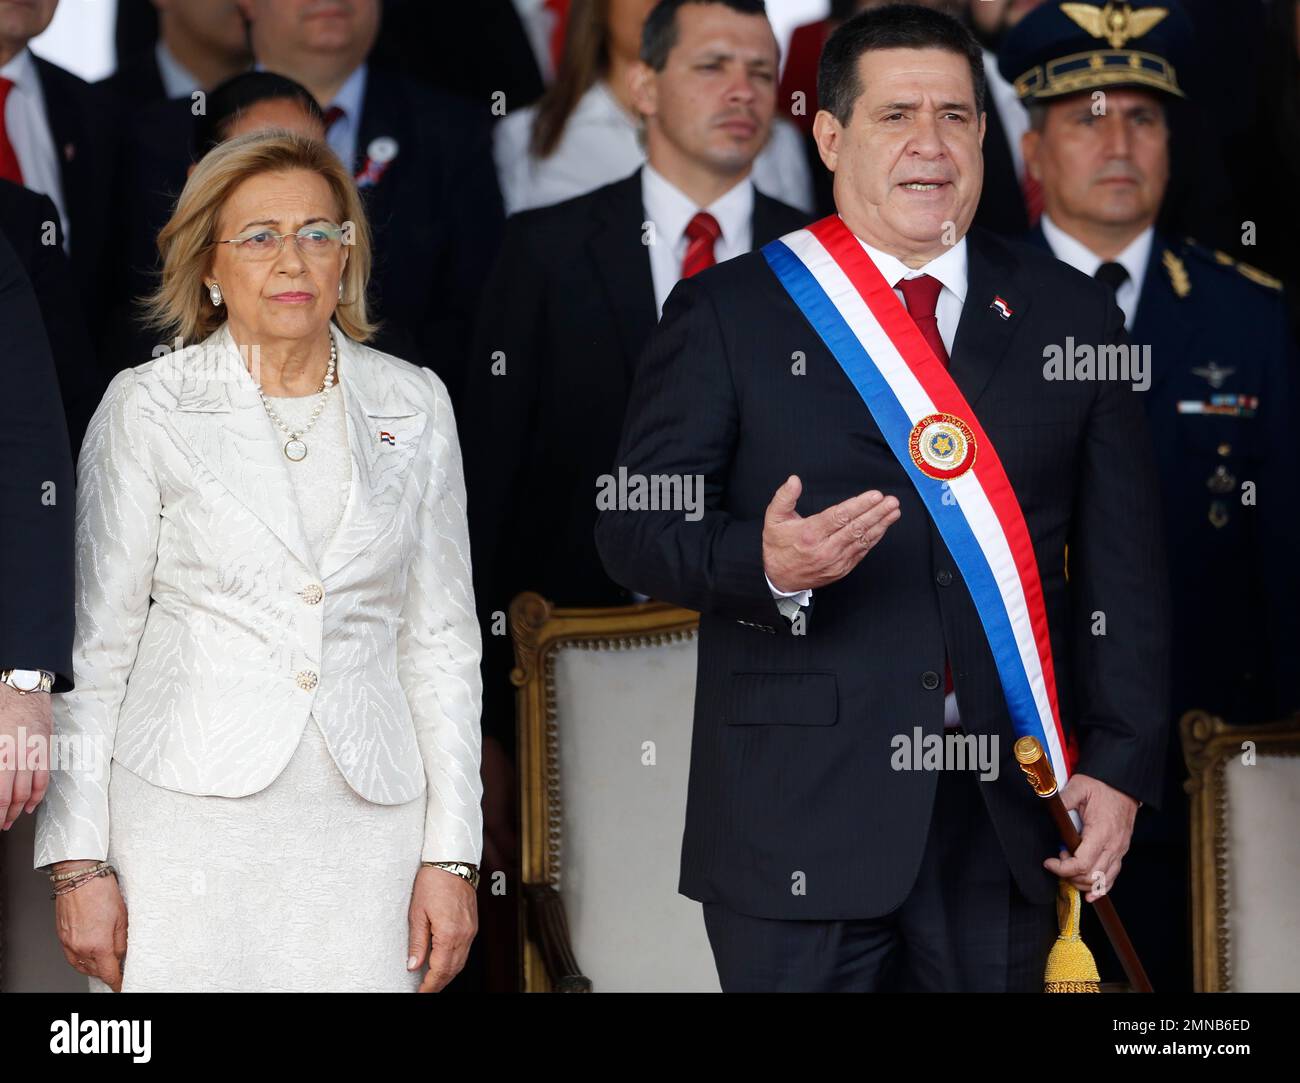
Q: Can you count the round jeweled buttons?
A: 2